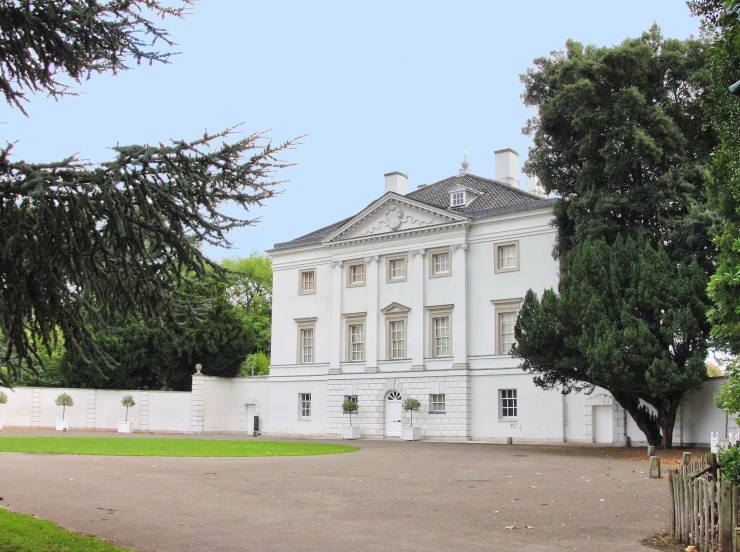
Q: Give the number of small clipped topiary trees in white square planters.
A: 5